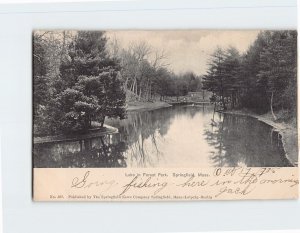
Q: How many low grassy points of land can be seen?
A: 2